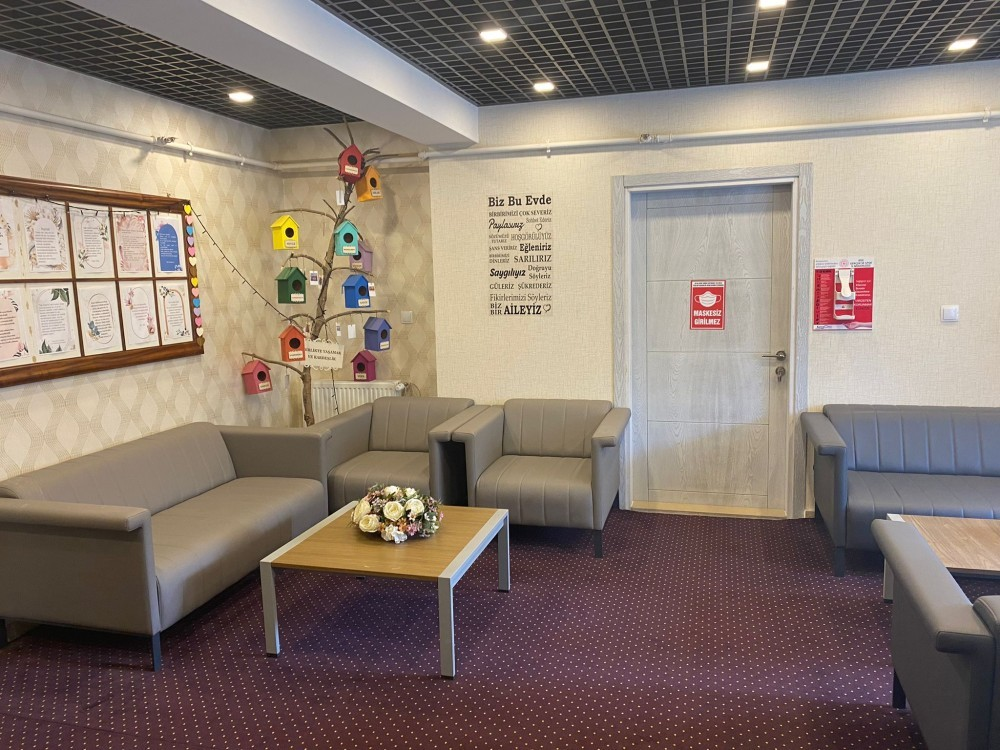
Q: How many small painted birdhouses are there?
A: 11